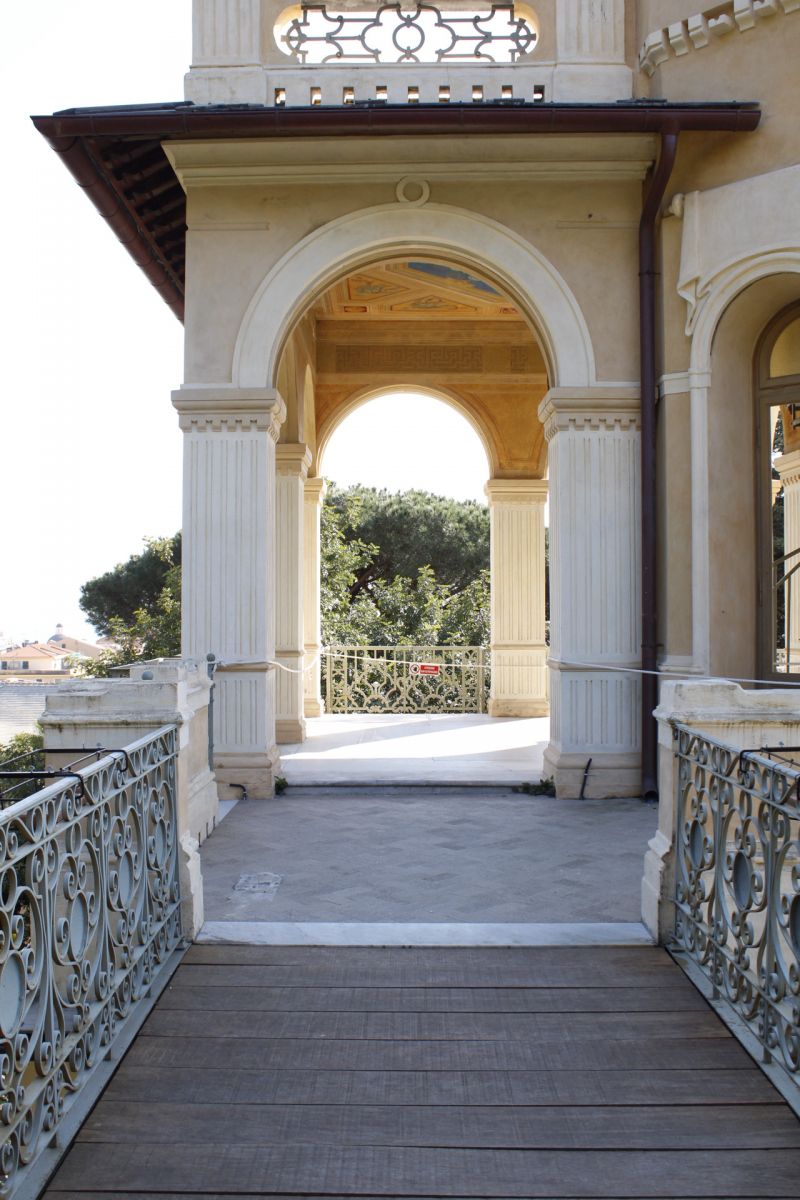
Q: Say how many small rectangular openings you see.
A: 9